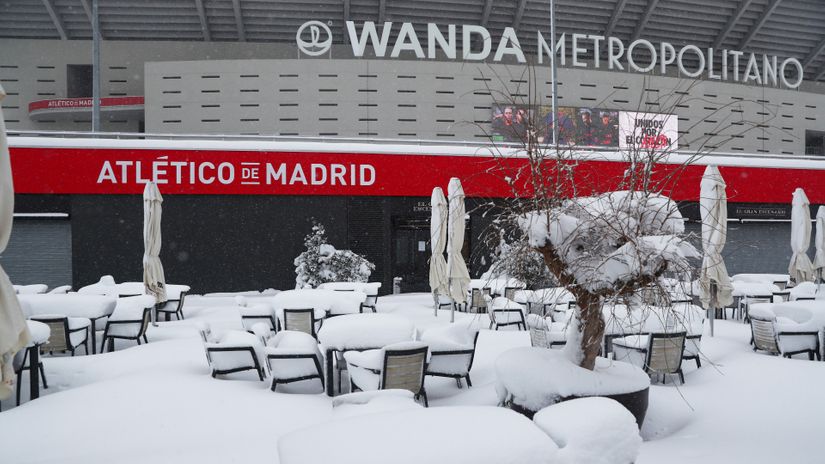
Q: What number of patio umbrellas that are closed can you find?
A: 7